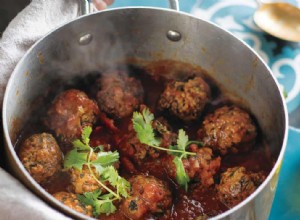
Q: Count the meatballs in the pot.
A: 11